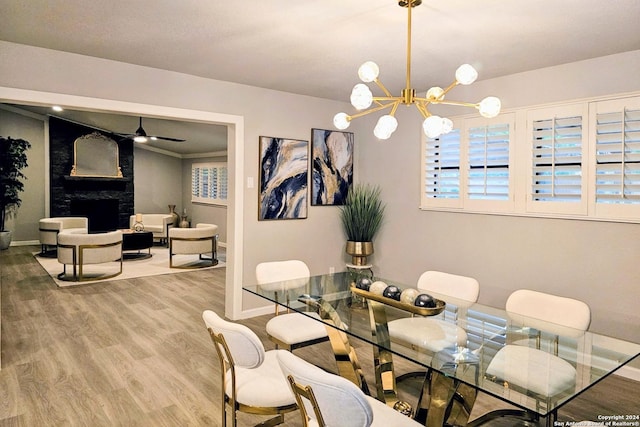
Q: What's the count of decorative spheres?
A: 5